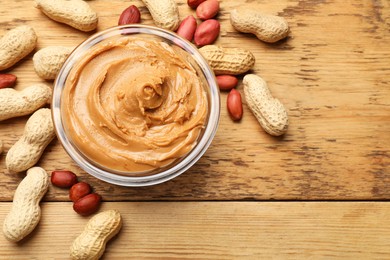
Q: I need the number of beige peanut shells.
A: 11